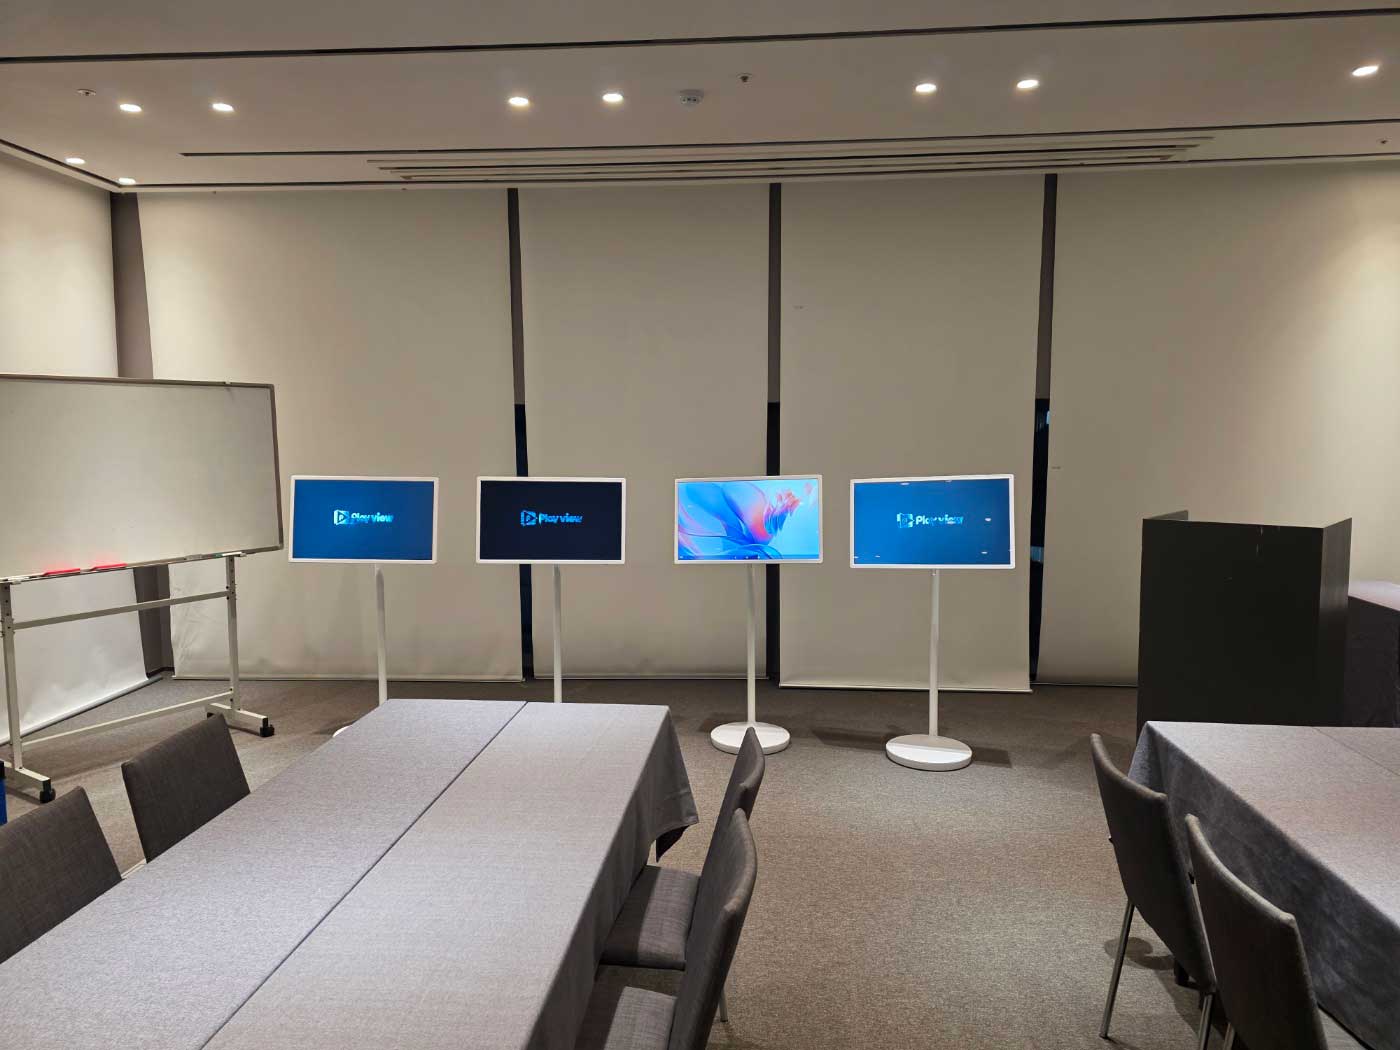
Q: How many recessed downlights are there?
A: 9